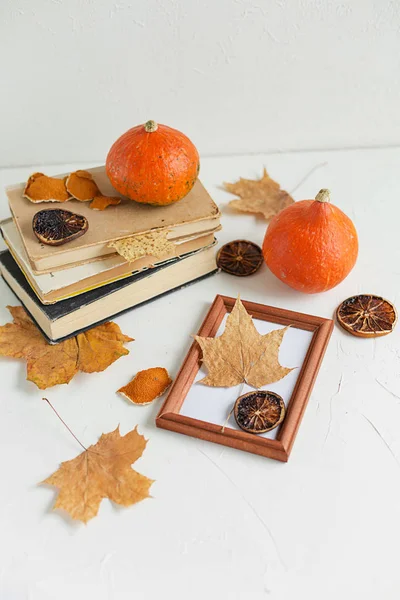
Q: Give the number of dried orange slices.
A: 4